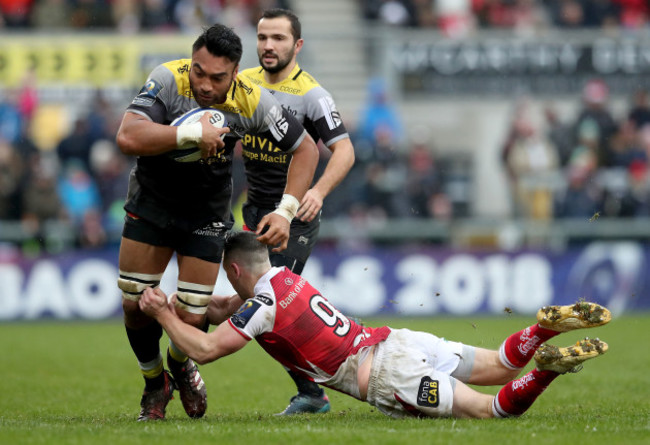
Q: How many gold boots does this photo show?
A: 2